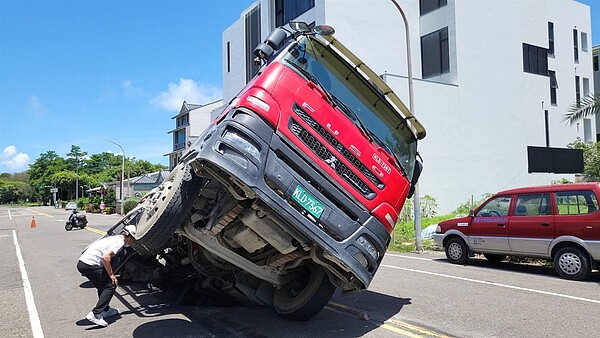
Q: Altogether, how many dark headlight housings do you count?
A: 2